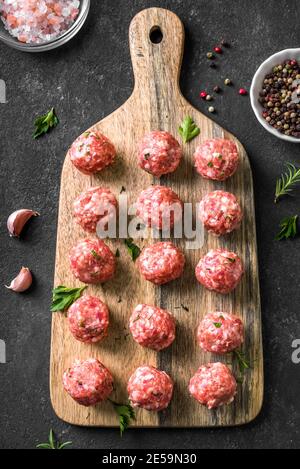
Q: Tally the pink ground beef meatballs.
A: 15